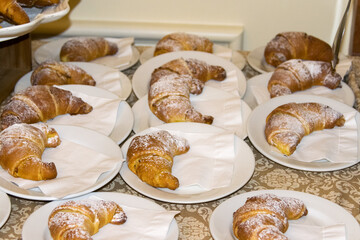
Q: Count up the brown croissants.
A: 15